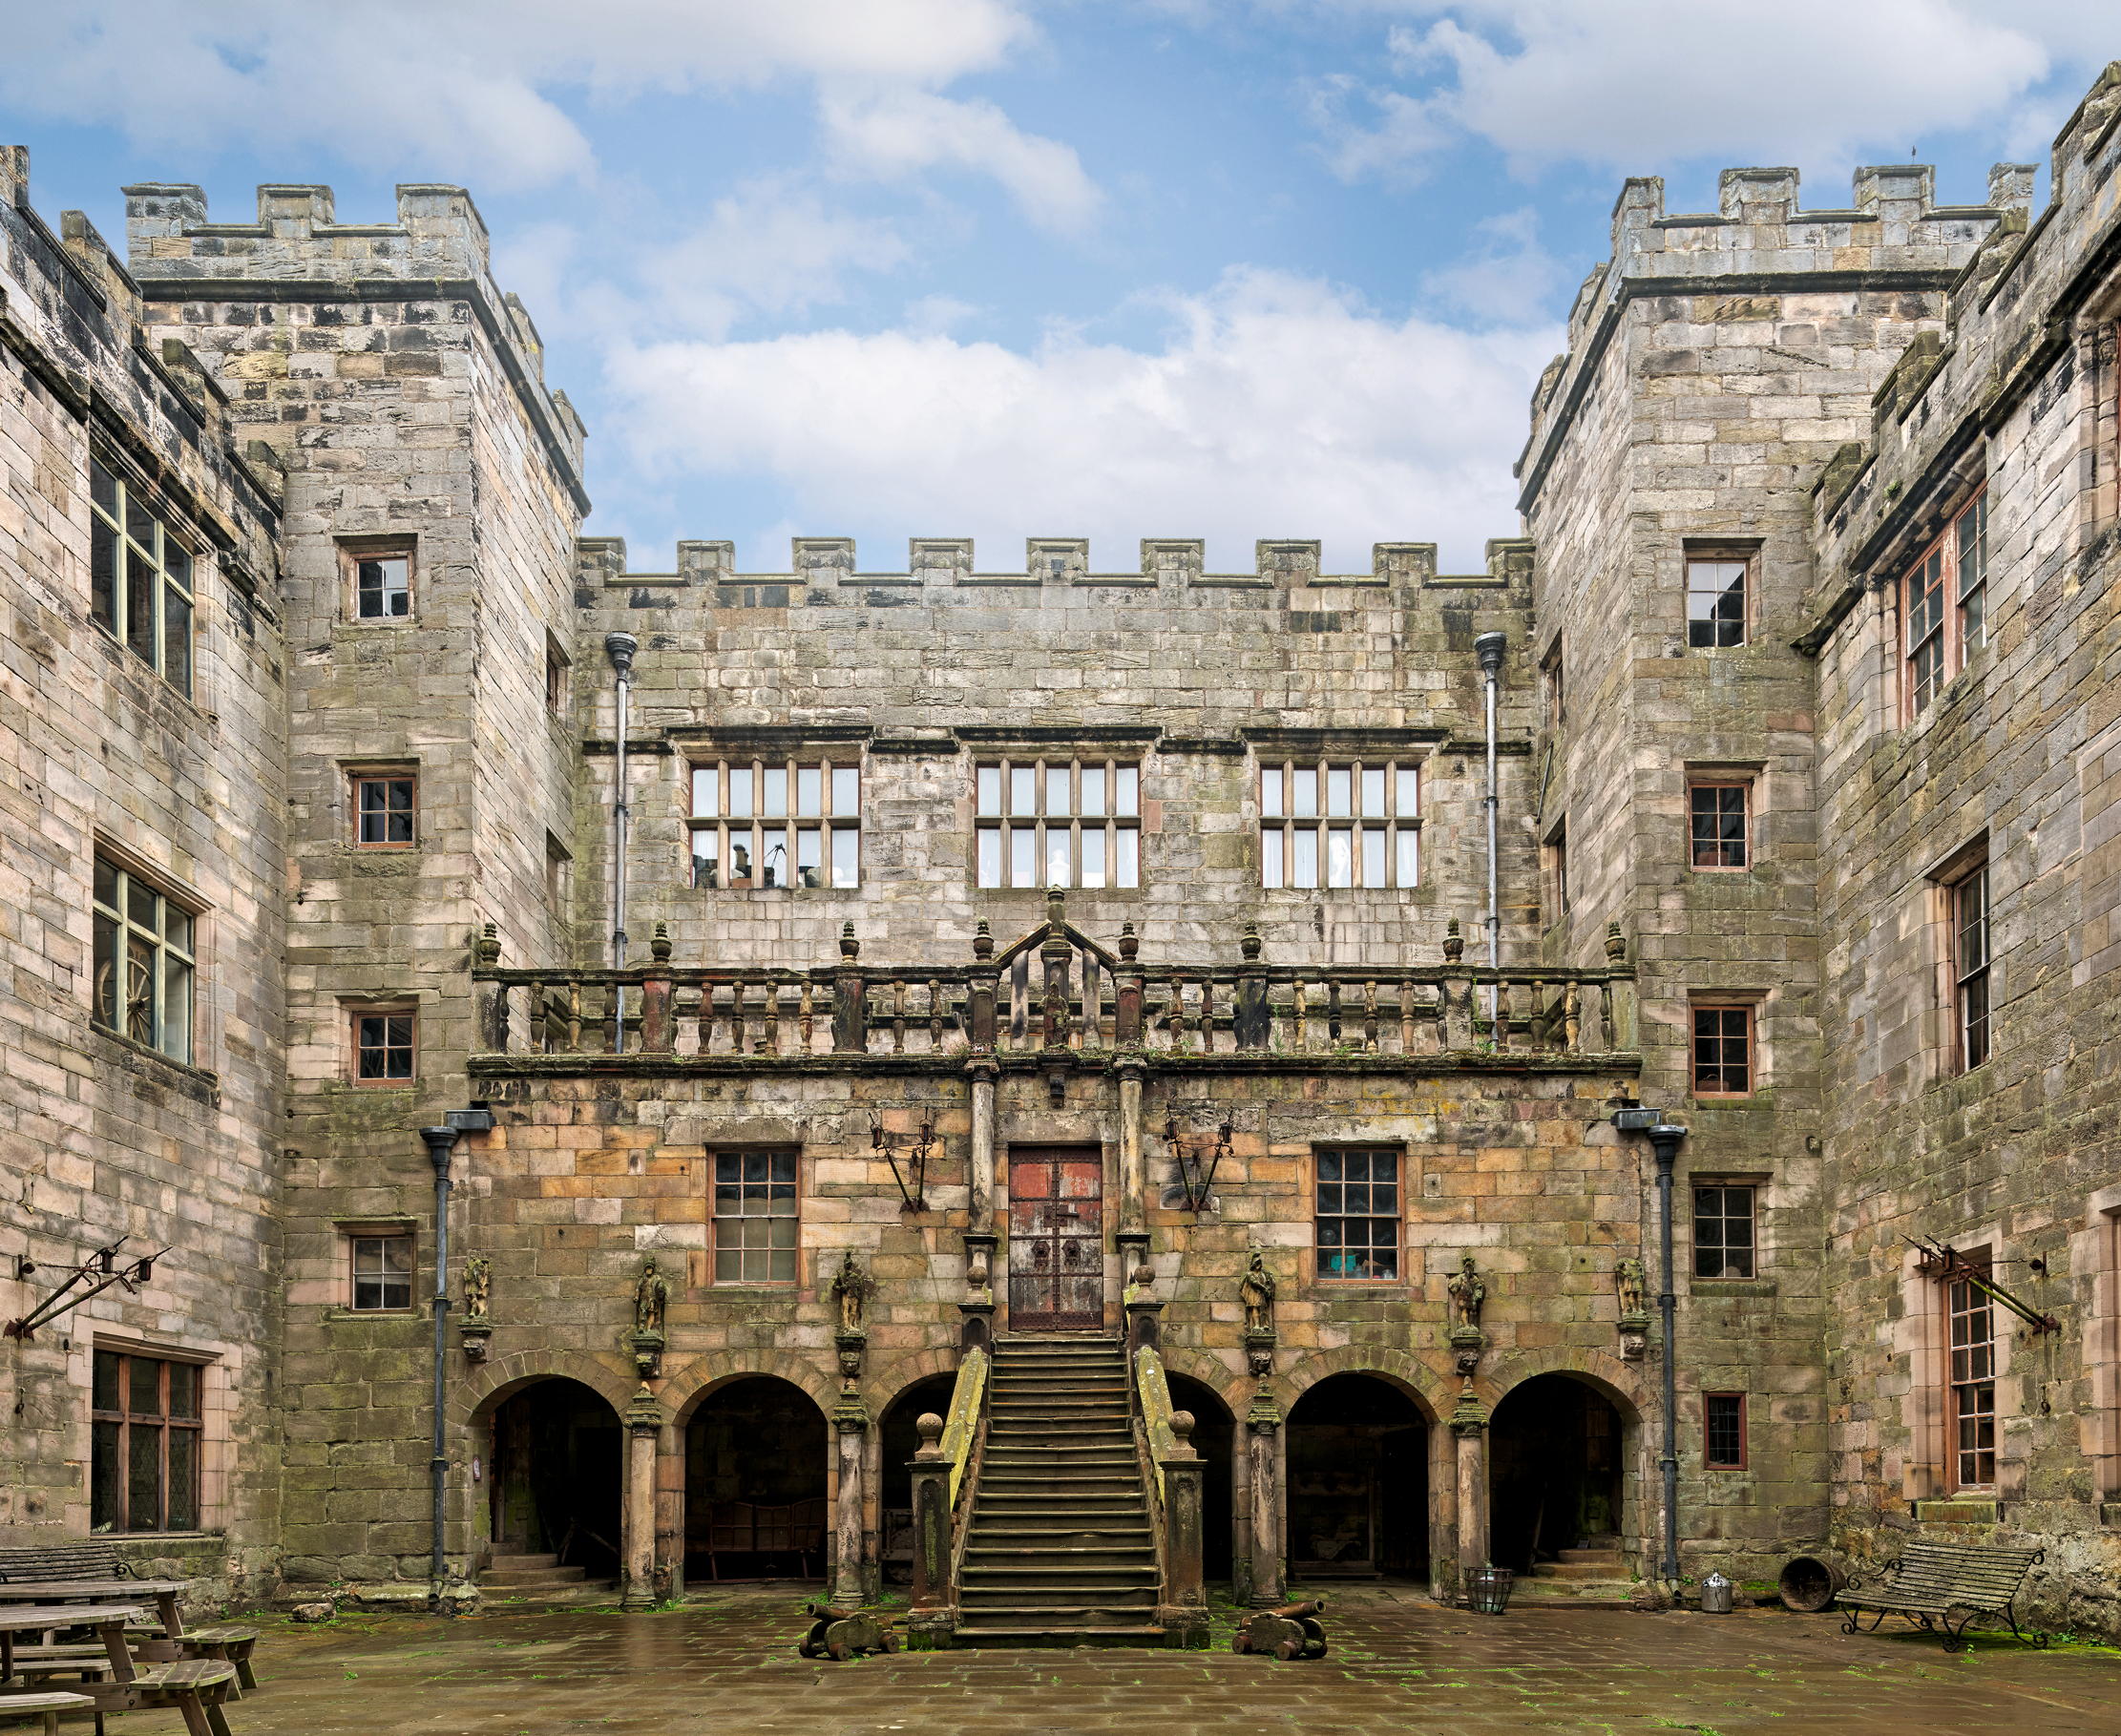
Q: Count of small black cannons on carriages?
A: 2